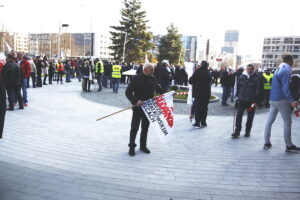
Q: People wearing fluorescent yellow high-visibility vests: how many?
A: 3